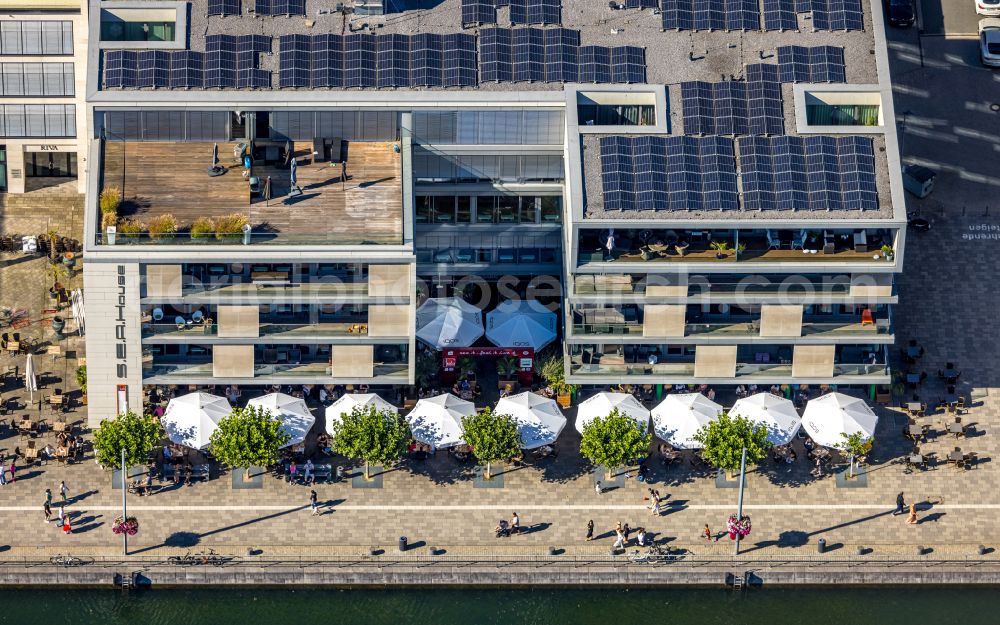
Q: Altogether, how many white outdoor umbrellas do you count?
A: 11